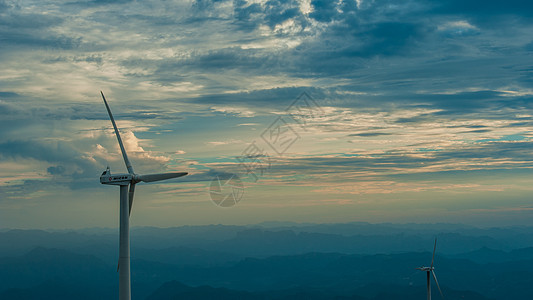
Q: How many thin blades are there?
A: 6